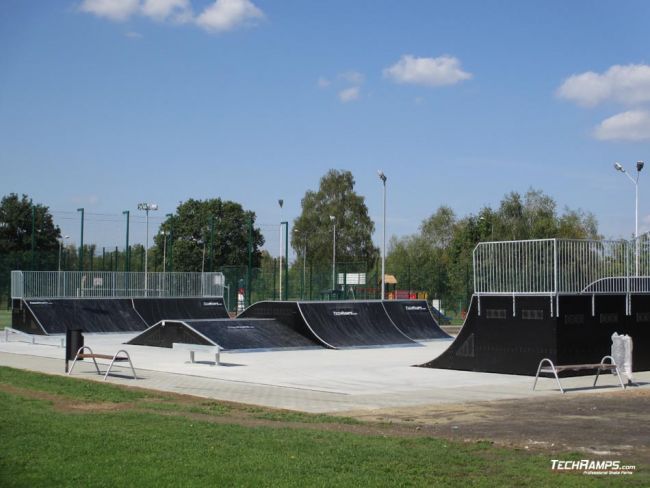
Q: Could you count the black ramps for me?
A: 4